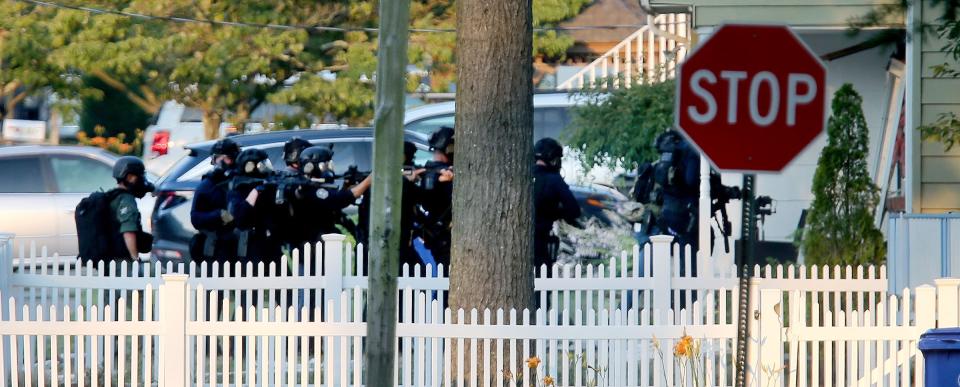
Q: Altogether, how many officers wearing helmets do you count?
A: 9